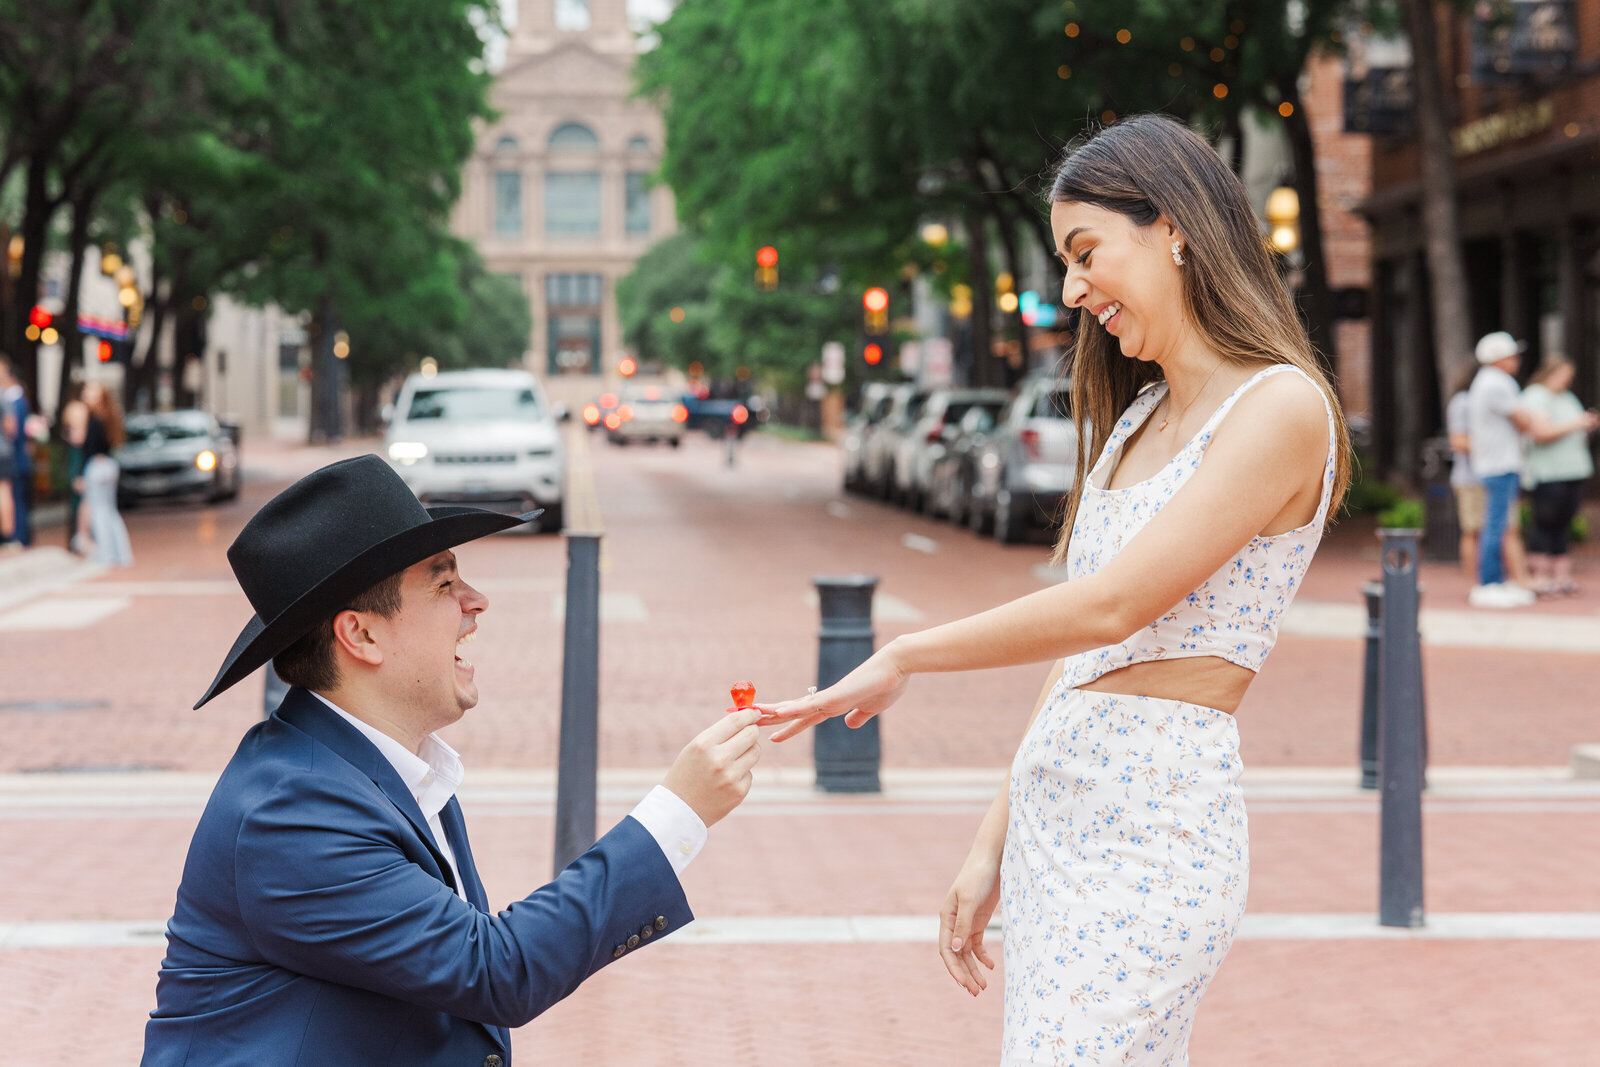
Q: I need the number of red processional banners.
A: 0